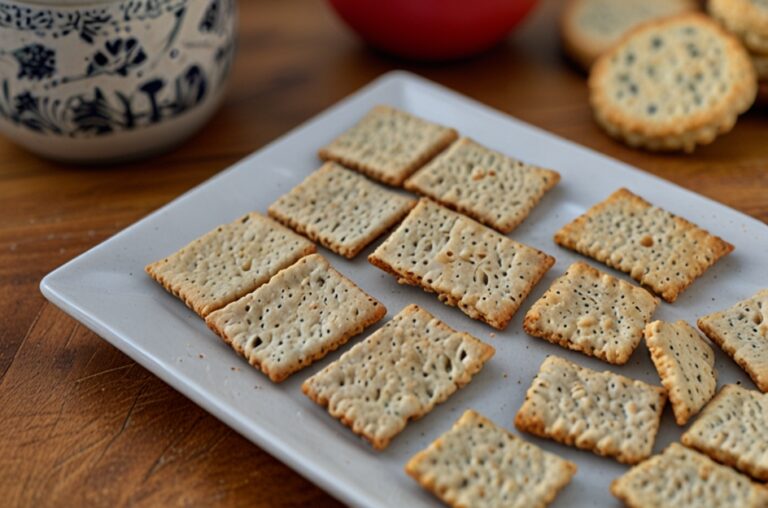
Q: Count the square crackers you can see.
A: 15